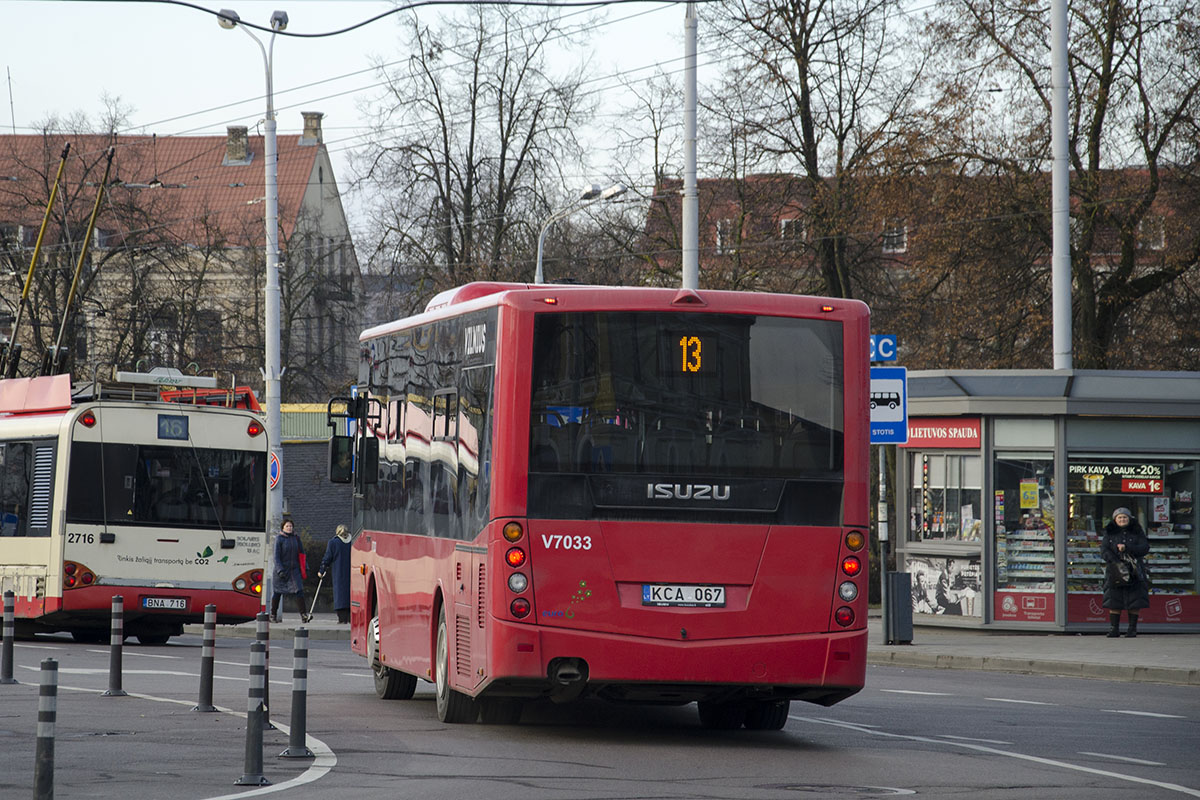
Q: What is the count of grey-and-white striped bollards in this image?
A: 7